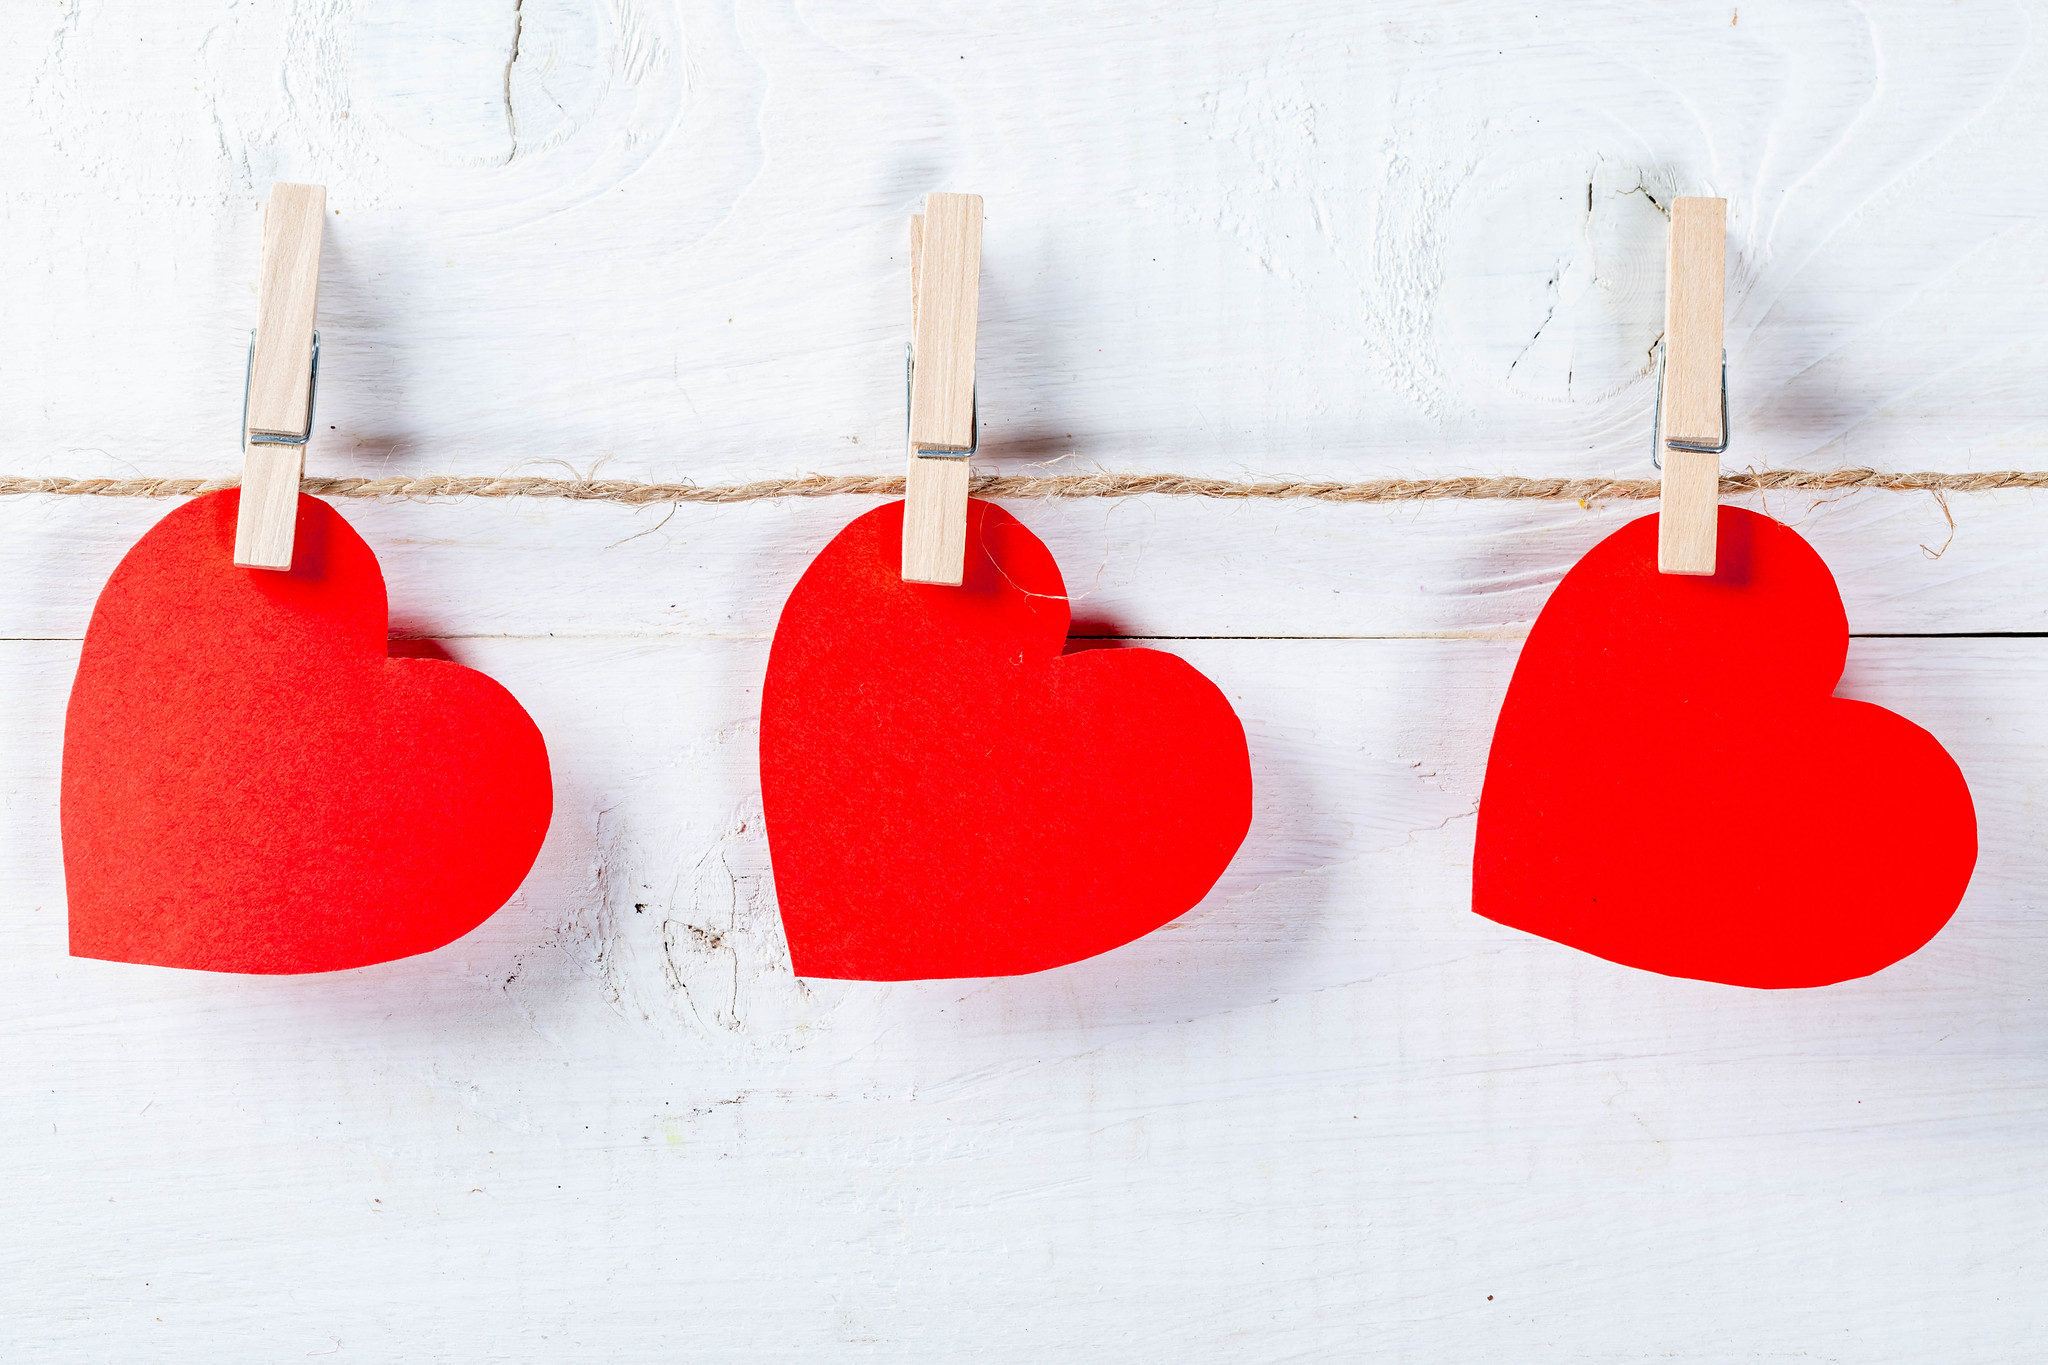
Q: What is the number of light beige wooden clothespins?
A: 3